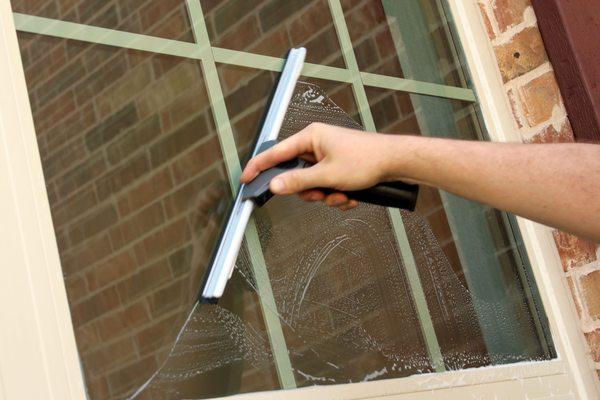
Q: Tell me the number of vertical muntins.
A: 2